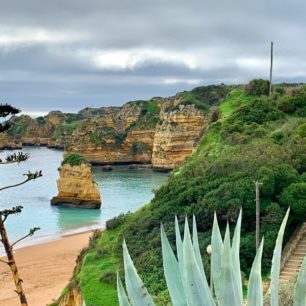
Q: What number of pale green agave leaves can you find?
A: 12